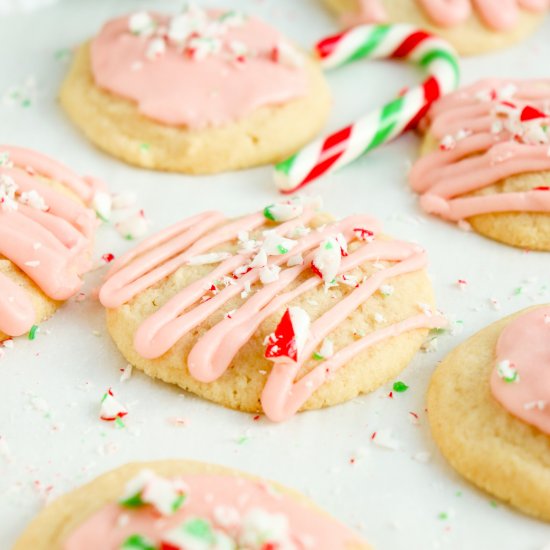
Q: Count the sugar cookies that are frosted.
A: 7